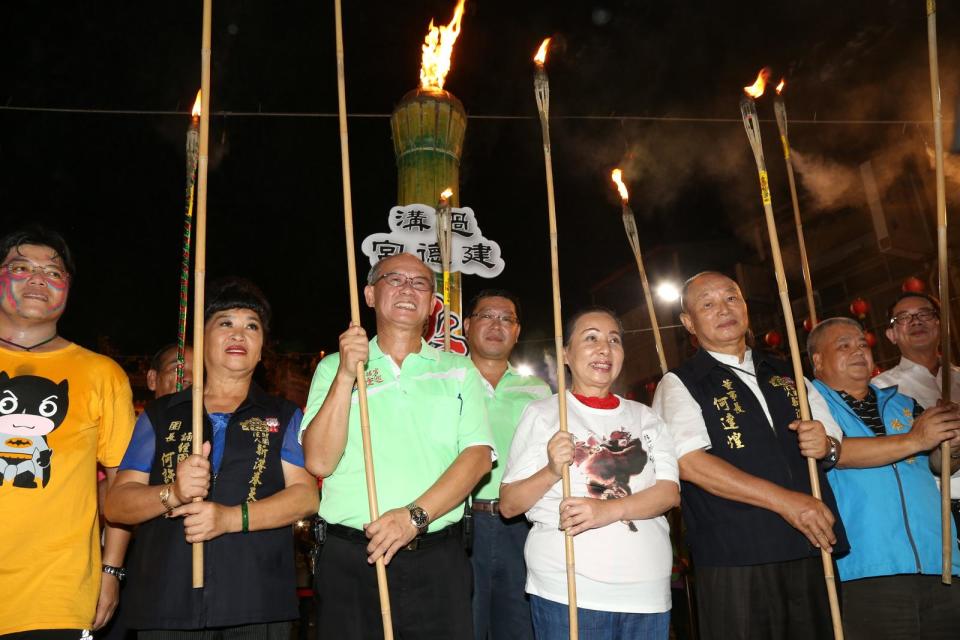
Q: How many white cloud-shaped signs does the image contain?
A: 1